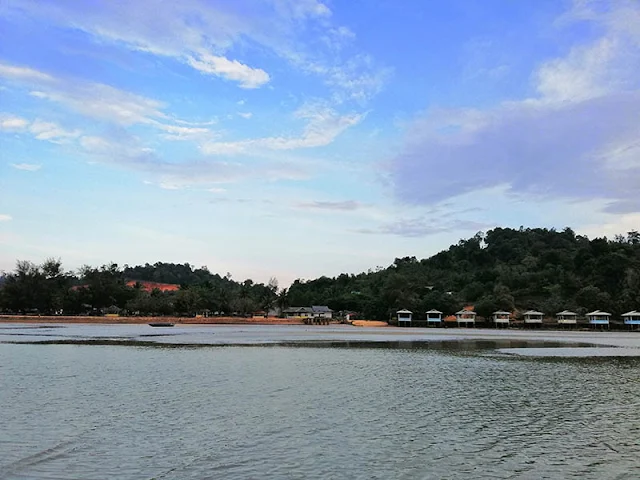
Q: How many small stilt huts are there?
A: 8